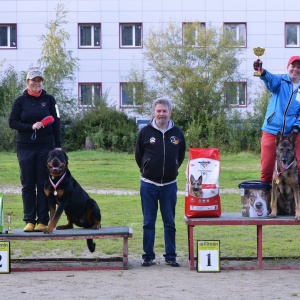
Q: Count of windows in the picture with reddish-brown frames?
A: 9